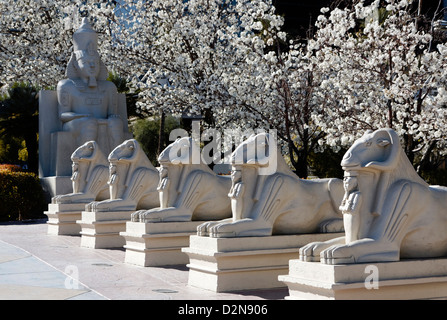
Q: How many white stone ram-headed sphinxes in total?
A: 5